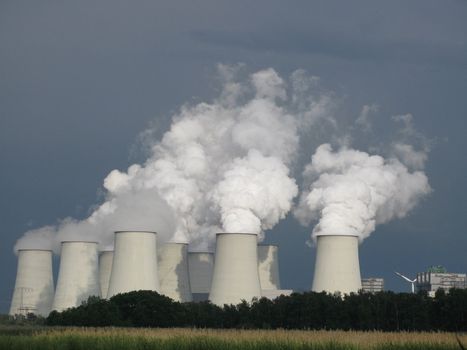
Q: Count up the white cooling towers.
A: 9